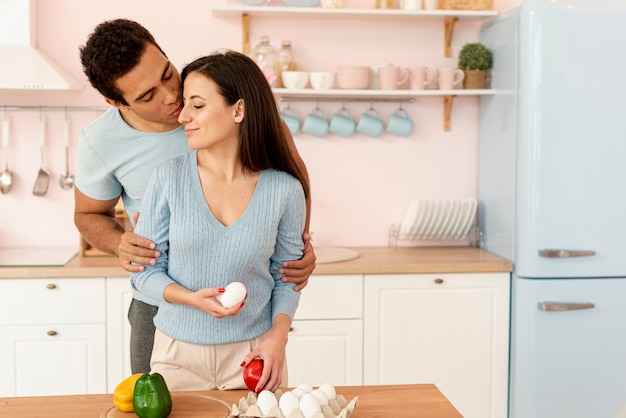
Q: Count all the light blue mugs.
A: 5